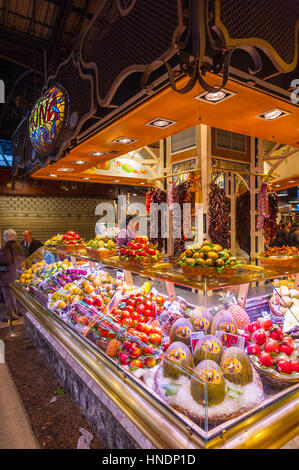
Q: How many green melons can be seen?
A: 7